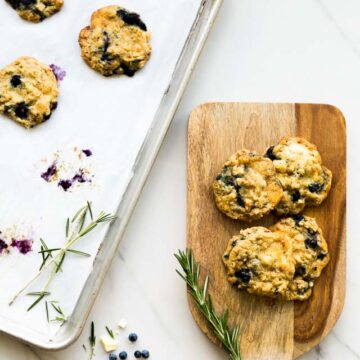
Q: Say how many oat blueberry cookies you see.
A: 7